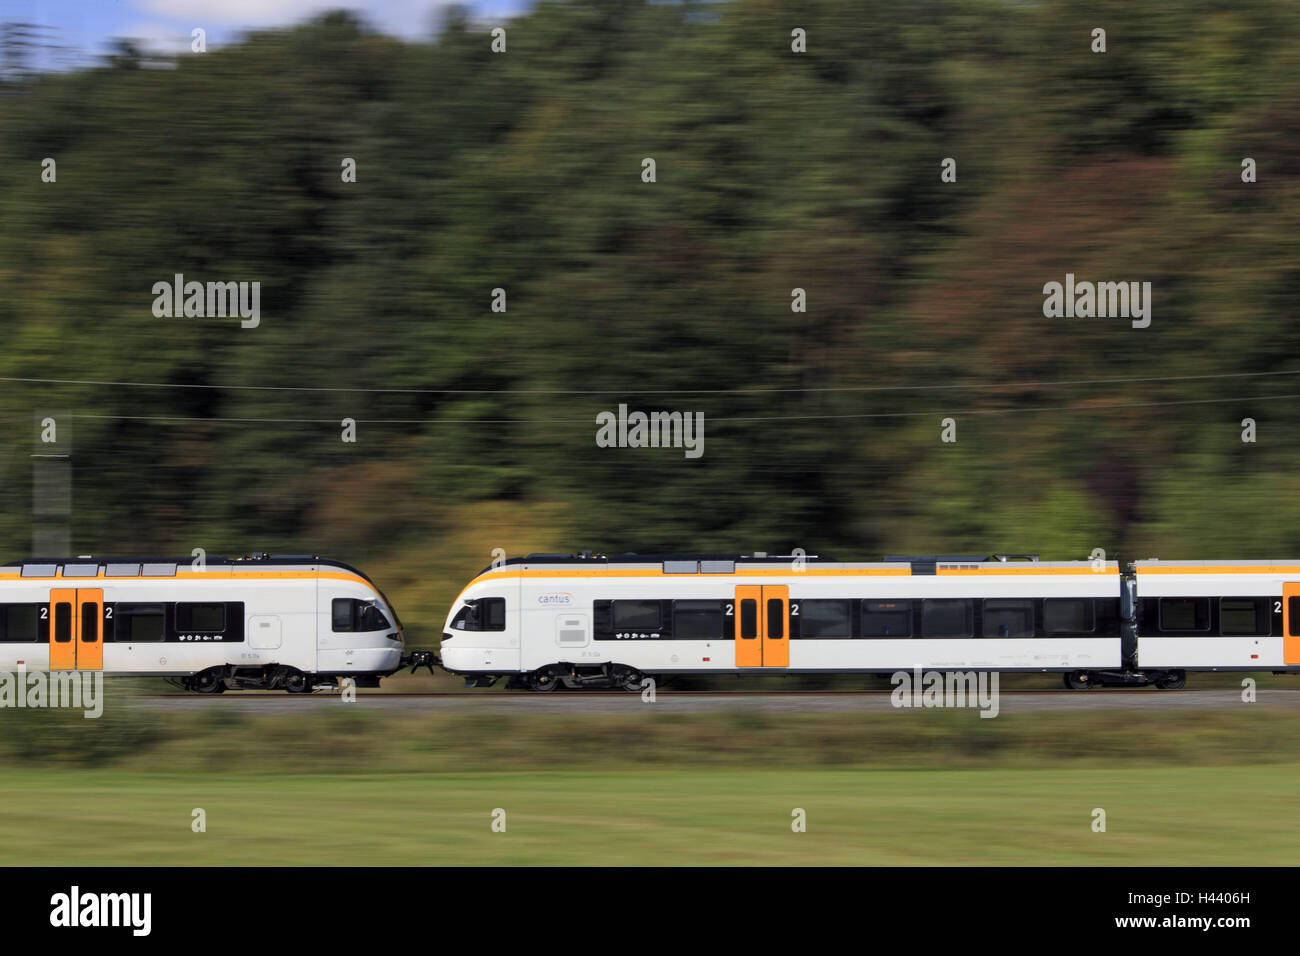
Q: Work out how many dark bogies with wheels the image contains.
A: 3